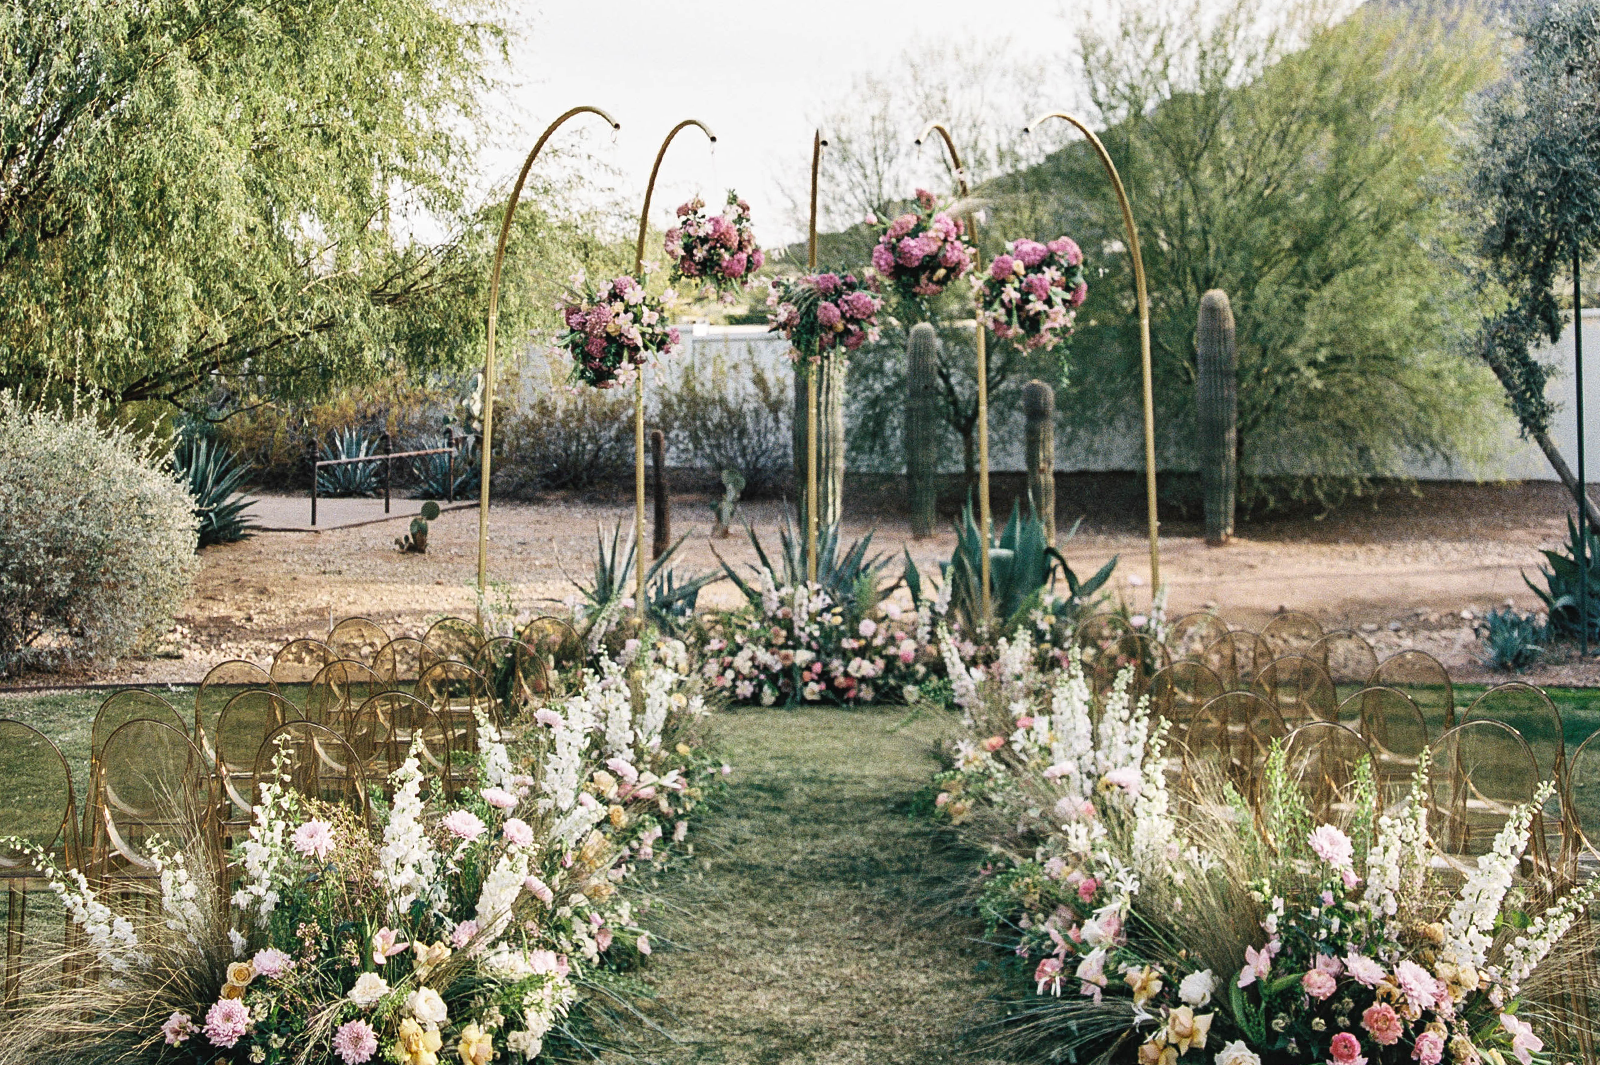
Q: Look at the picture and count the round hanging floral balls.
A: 5